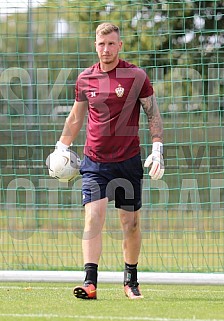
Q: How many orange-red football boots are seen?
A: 2